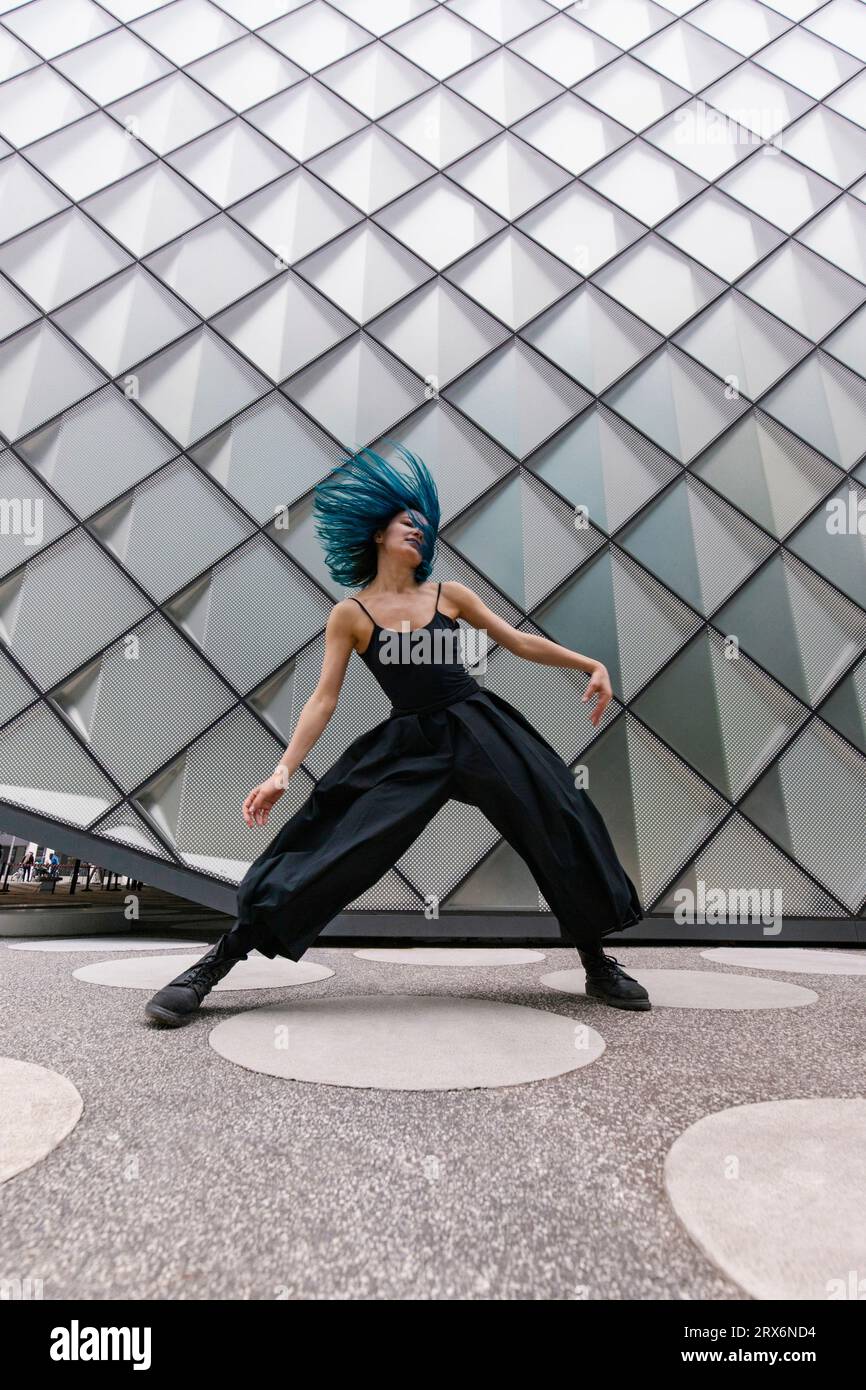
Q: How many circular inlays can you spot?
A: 8